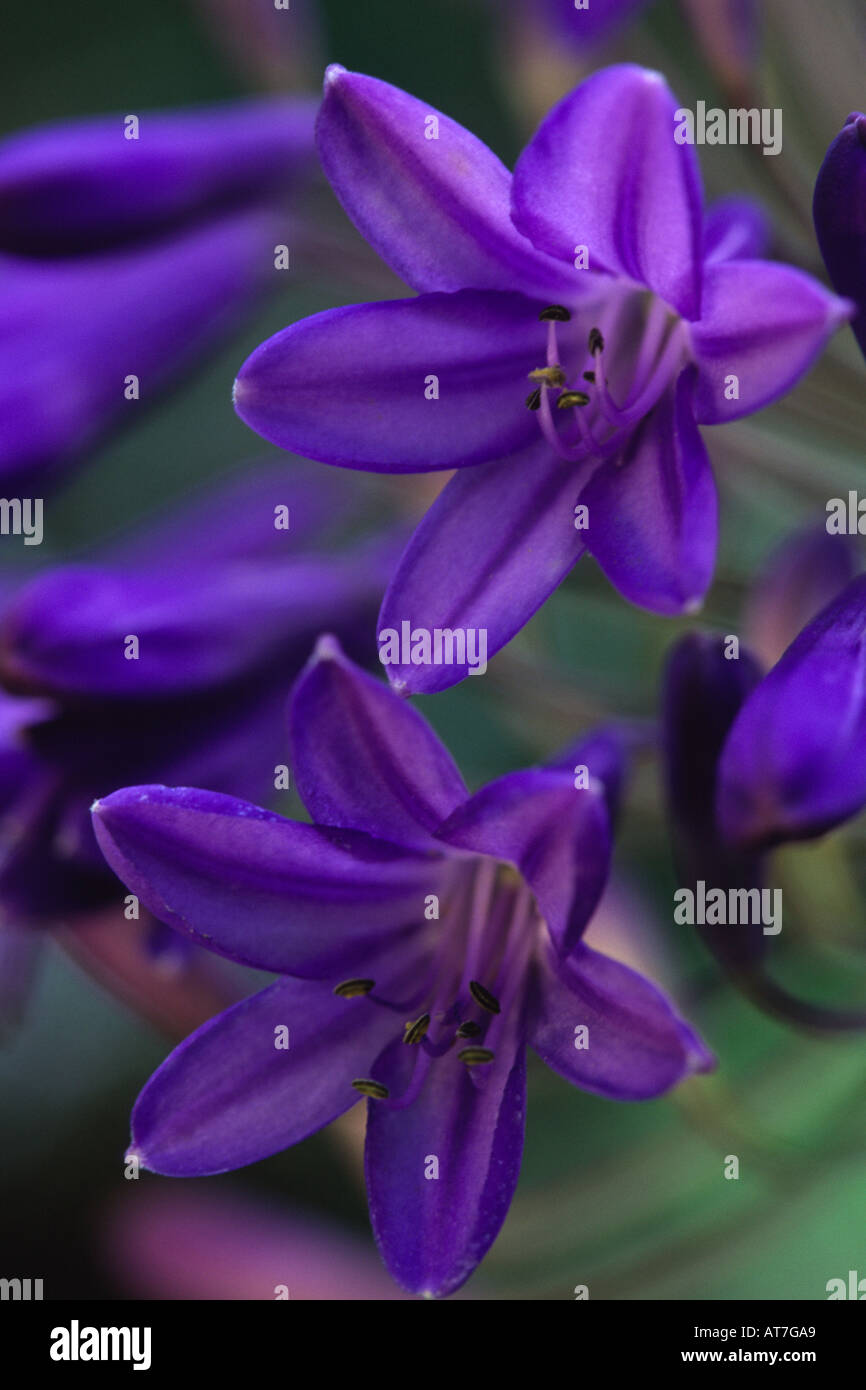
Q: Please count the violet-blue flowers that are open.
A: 2